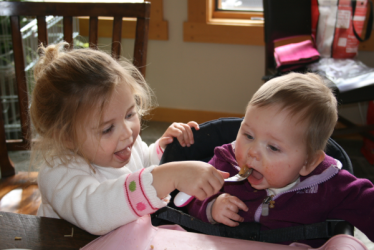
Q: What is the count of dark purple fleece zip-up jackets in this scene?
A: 1